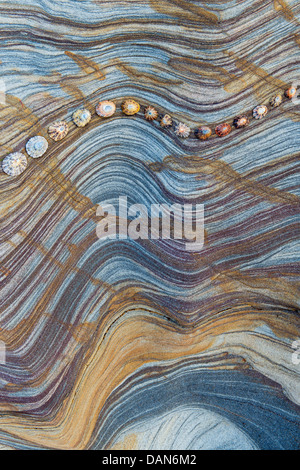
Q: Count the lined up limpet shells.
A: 15